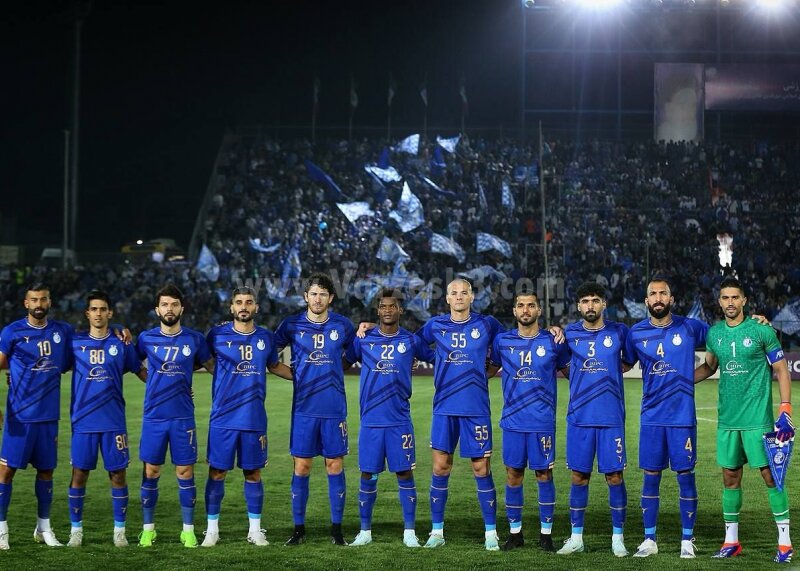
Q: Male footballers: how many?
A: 11